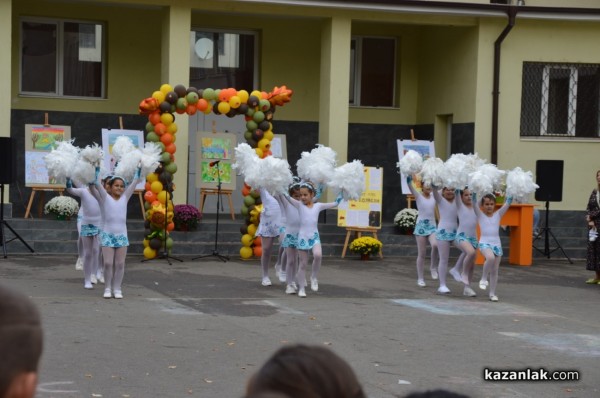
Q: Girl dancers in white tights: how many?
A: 12